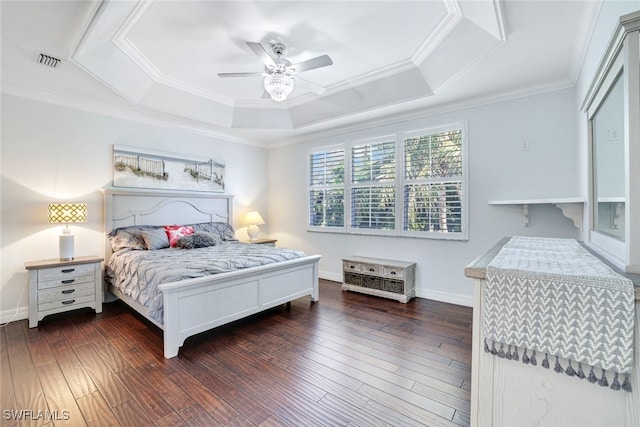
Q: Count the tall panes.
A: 3